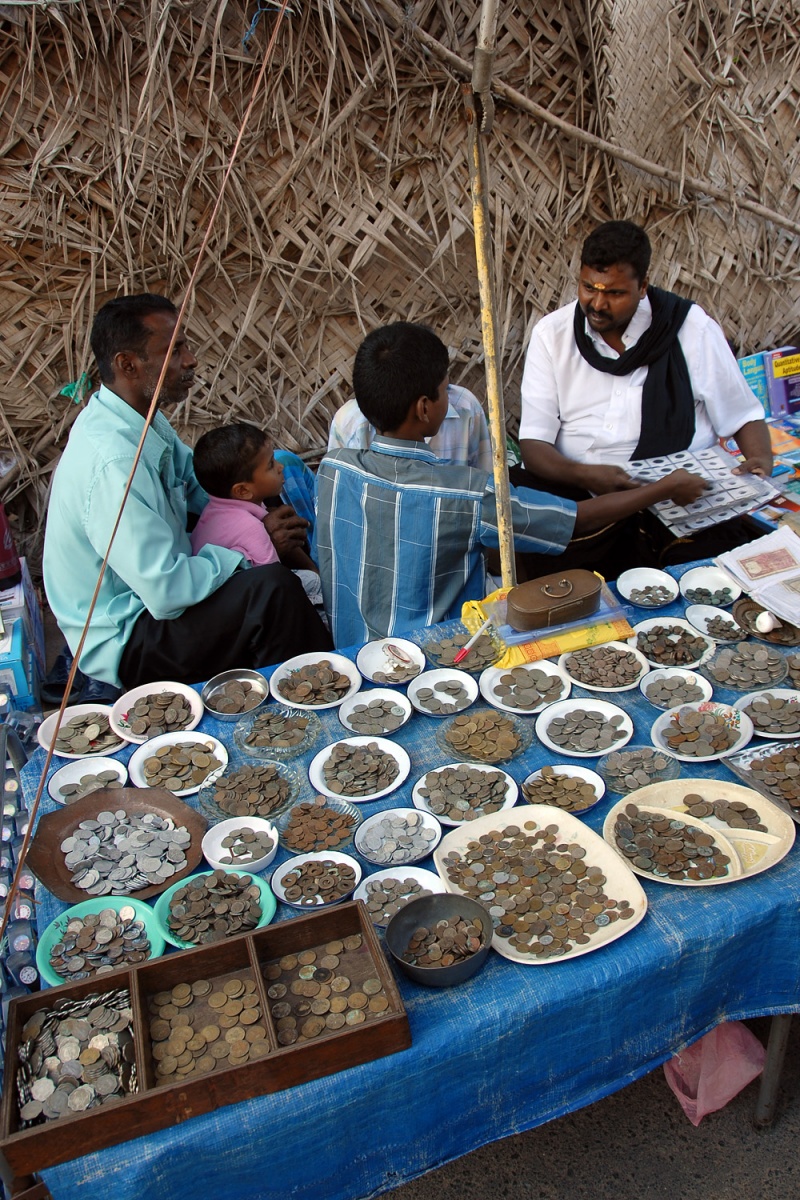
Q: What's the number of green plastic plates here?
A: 2